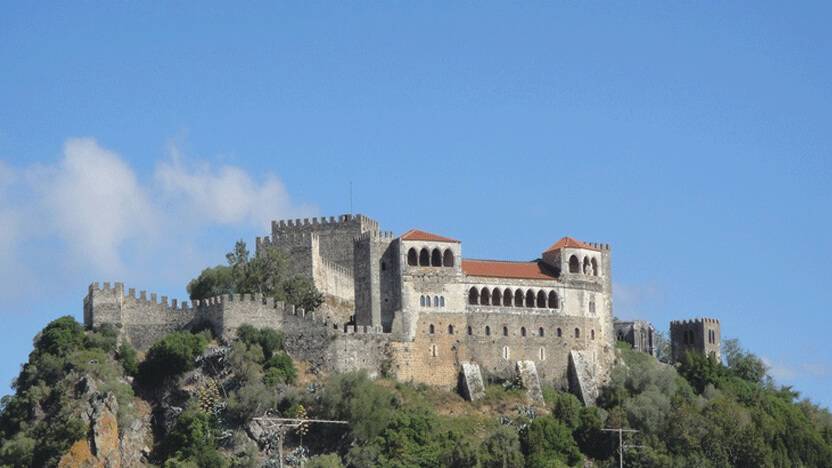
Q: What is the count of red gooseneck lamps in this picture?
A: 0